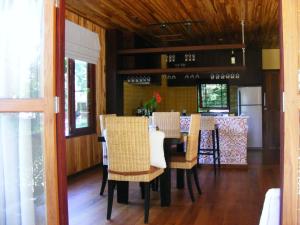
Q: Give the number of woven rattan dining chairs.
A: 4